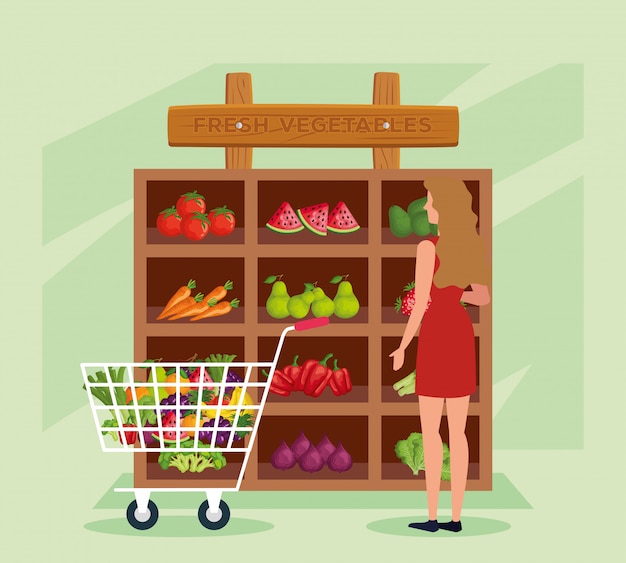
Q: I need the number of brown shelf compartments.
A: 12